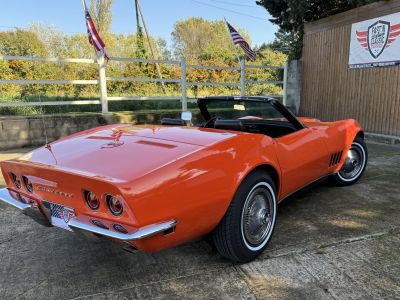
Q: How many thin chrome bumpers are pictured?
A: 2